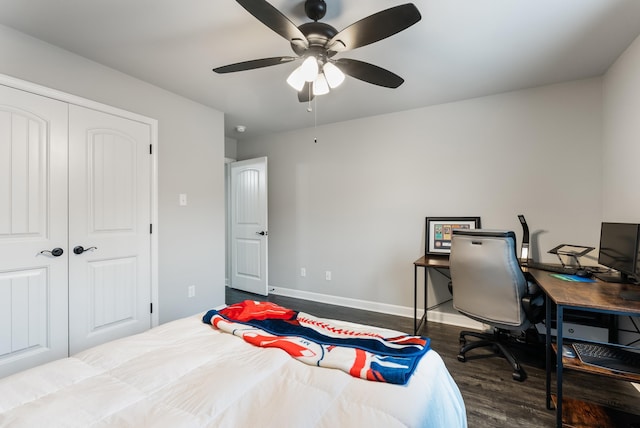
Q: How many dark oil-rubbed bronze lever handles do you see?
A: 3